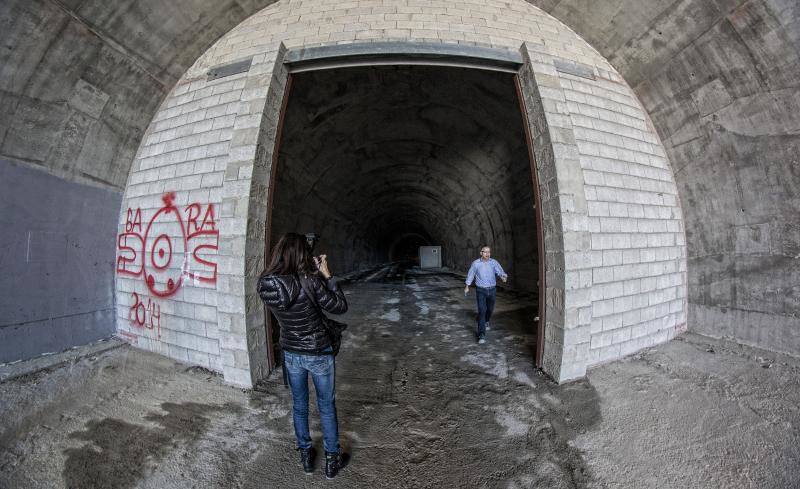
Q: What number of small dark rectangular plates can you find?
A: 2